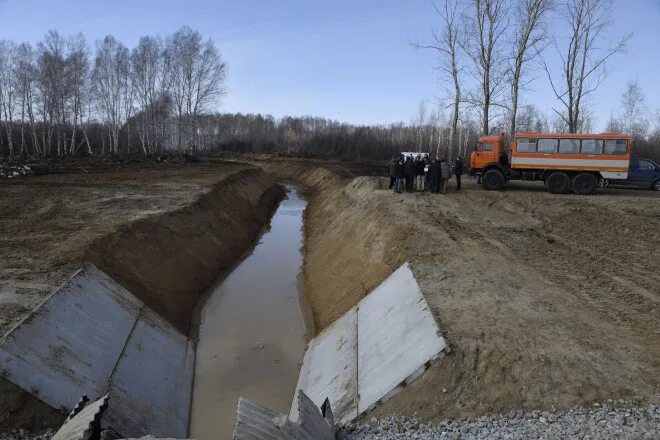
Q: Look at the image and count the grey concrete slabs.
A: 4